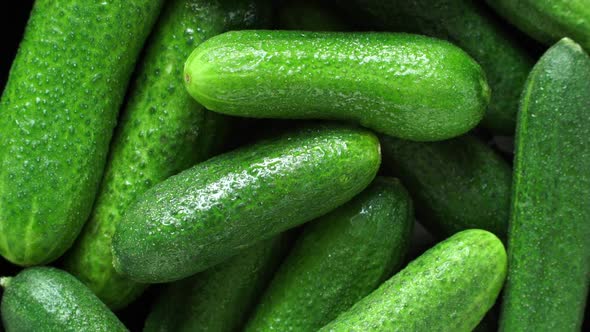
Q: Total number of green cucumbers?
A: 12